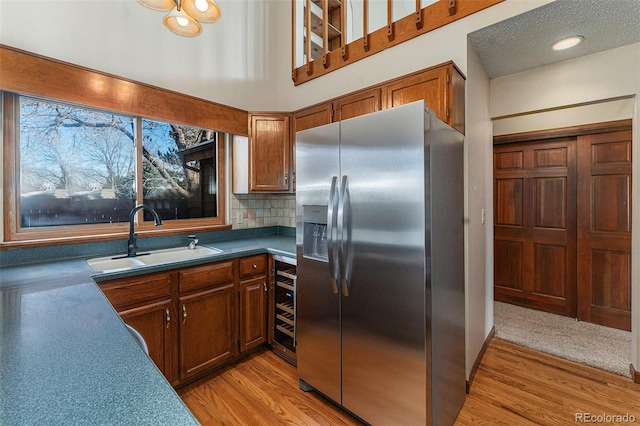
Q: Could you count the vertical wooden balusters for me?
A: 8